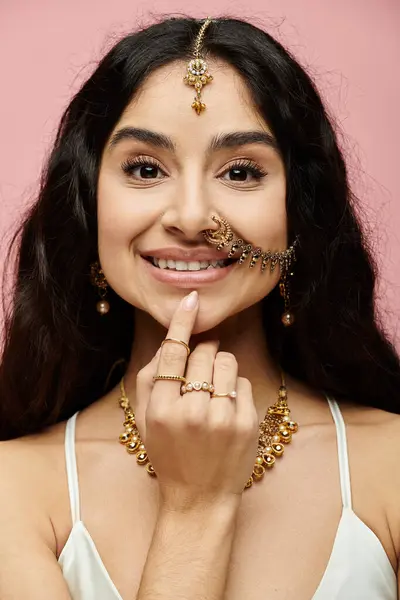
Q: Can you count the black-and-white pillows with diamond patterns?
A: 0